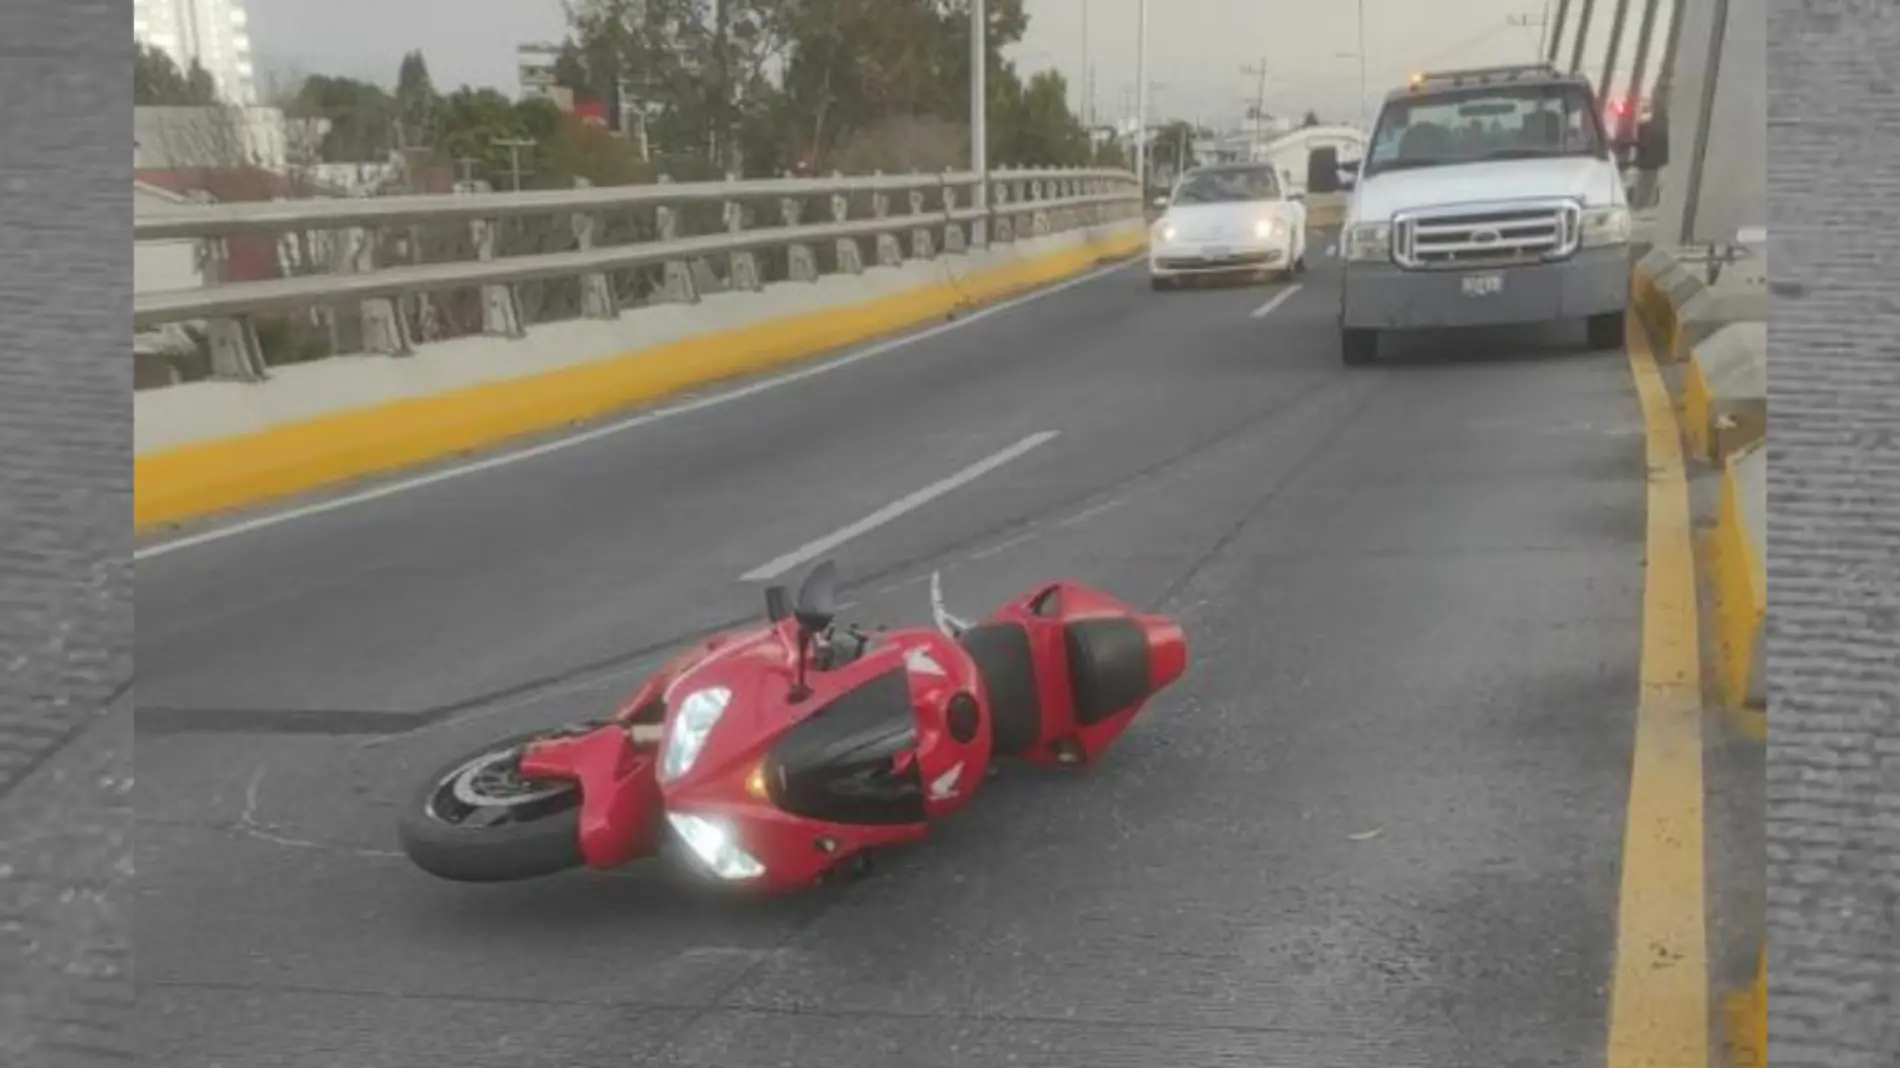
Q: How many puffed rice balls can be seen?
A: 0